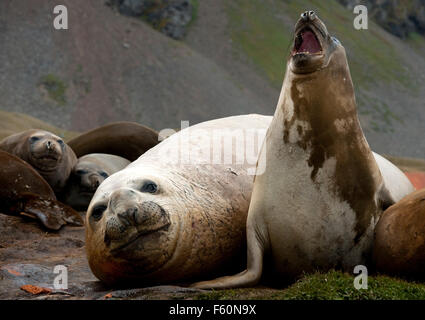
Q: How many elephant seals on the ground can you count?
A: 7